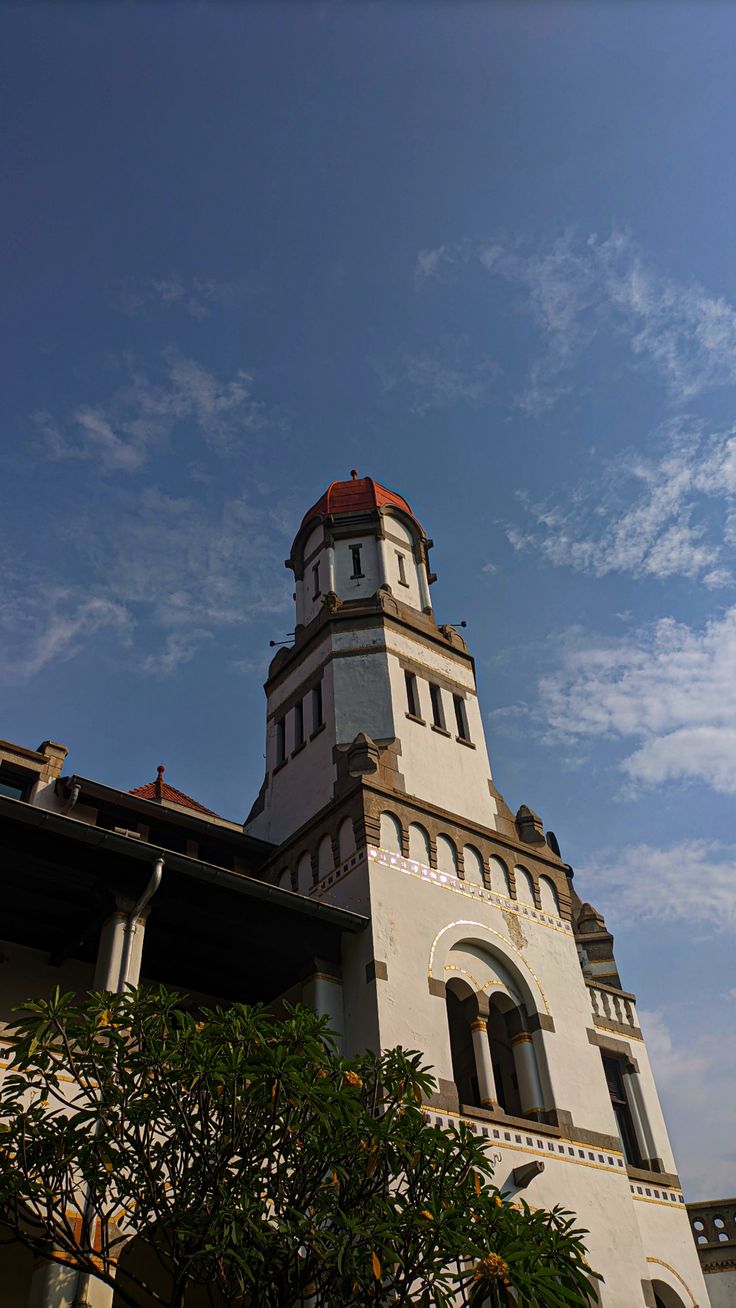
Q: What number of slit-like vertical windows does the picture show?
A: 9